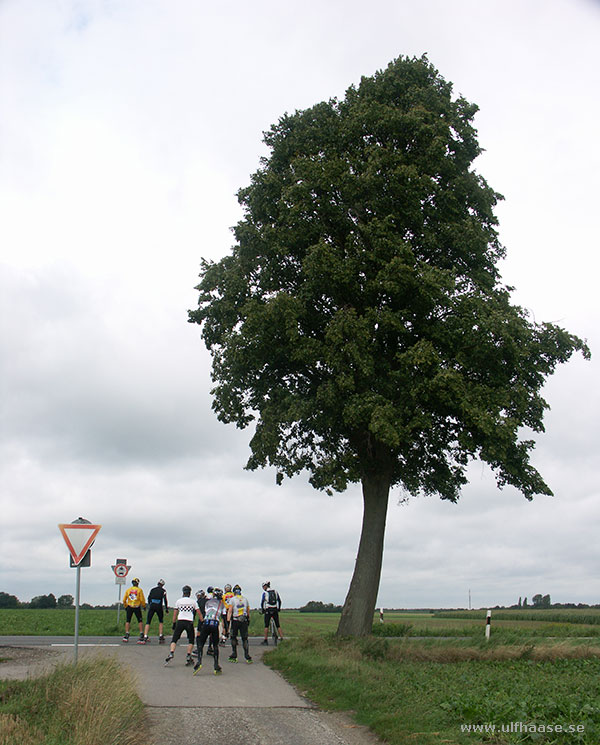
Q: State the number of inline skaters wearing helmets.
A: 8